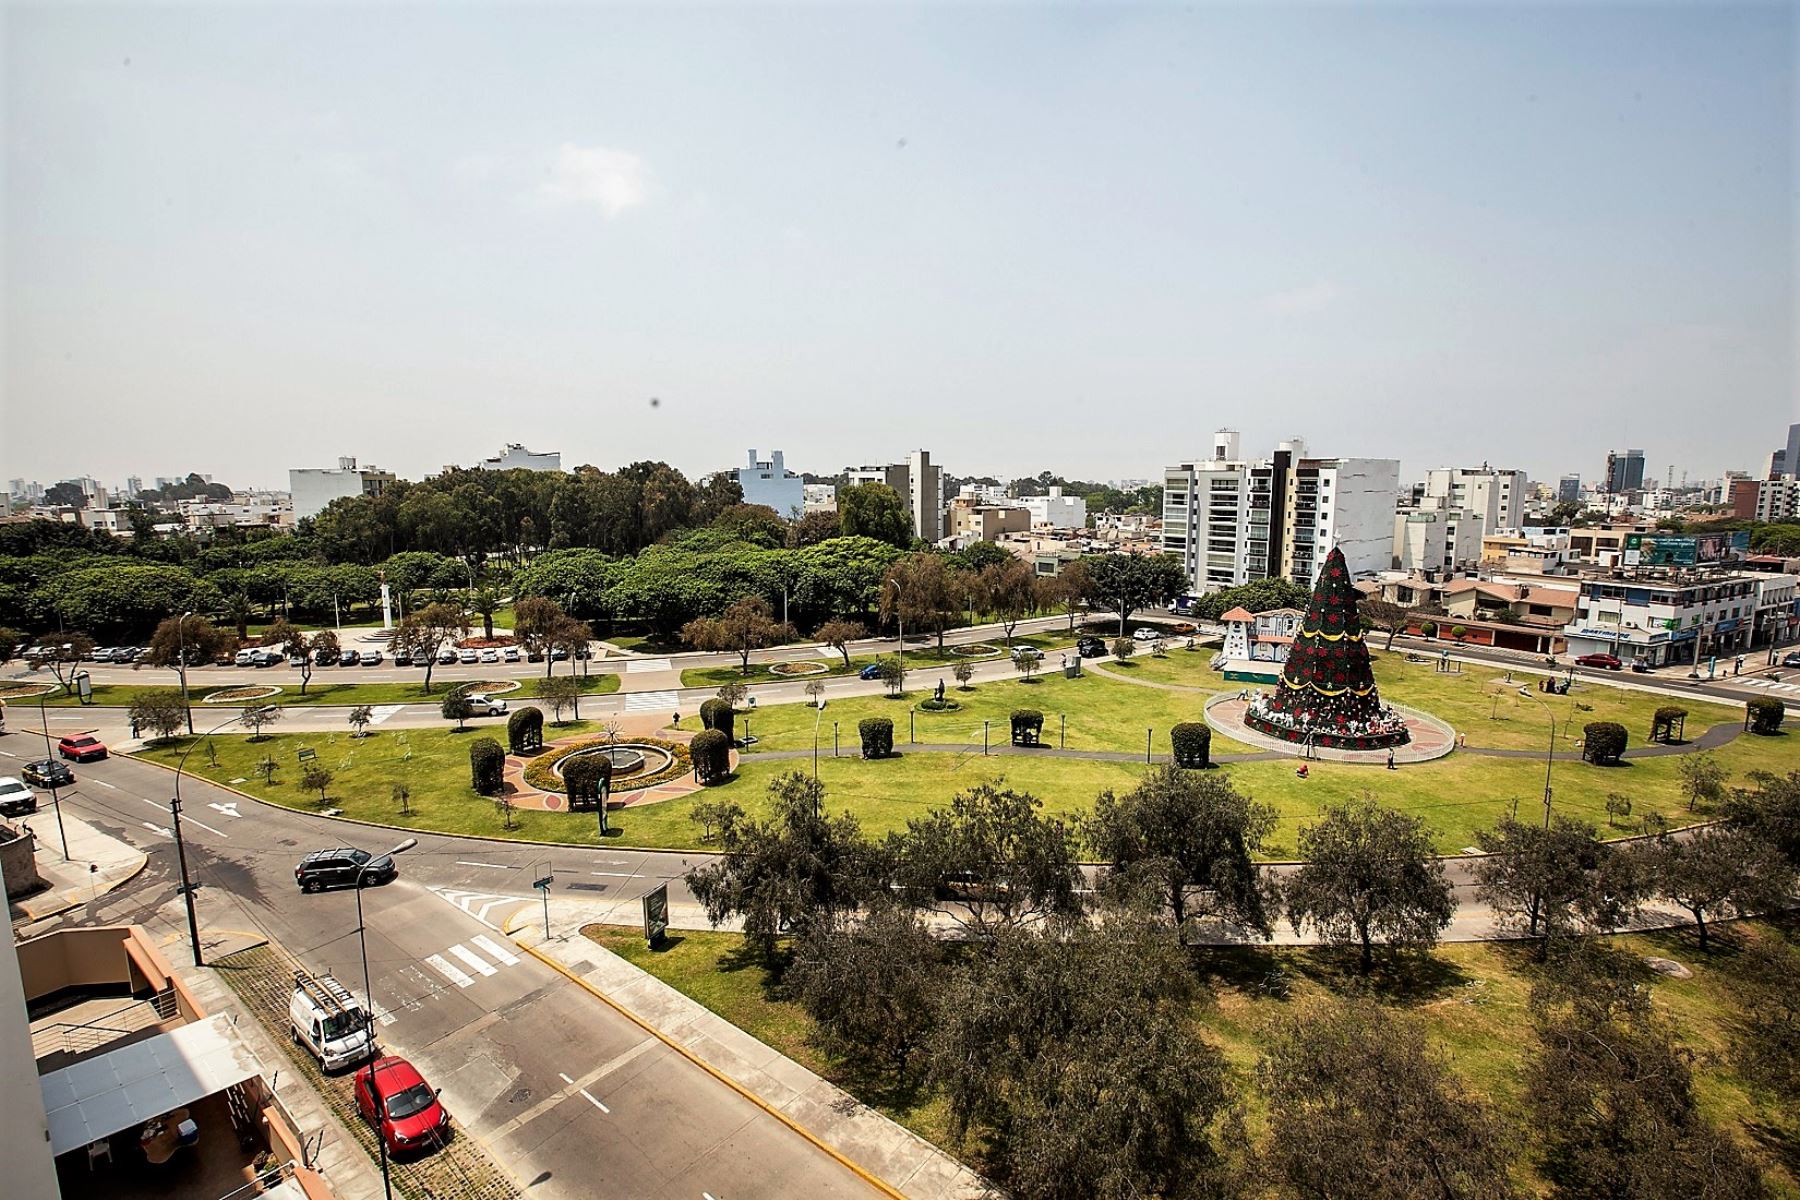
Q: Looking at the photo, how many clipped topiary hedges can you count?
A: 11